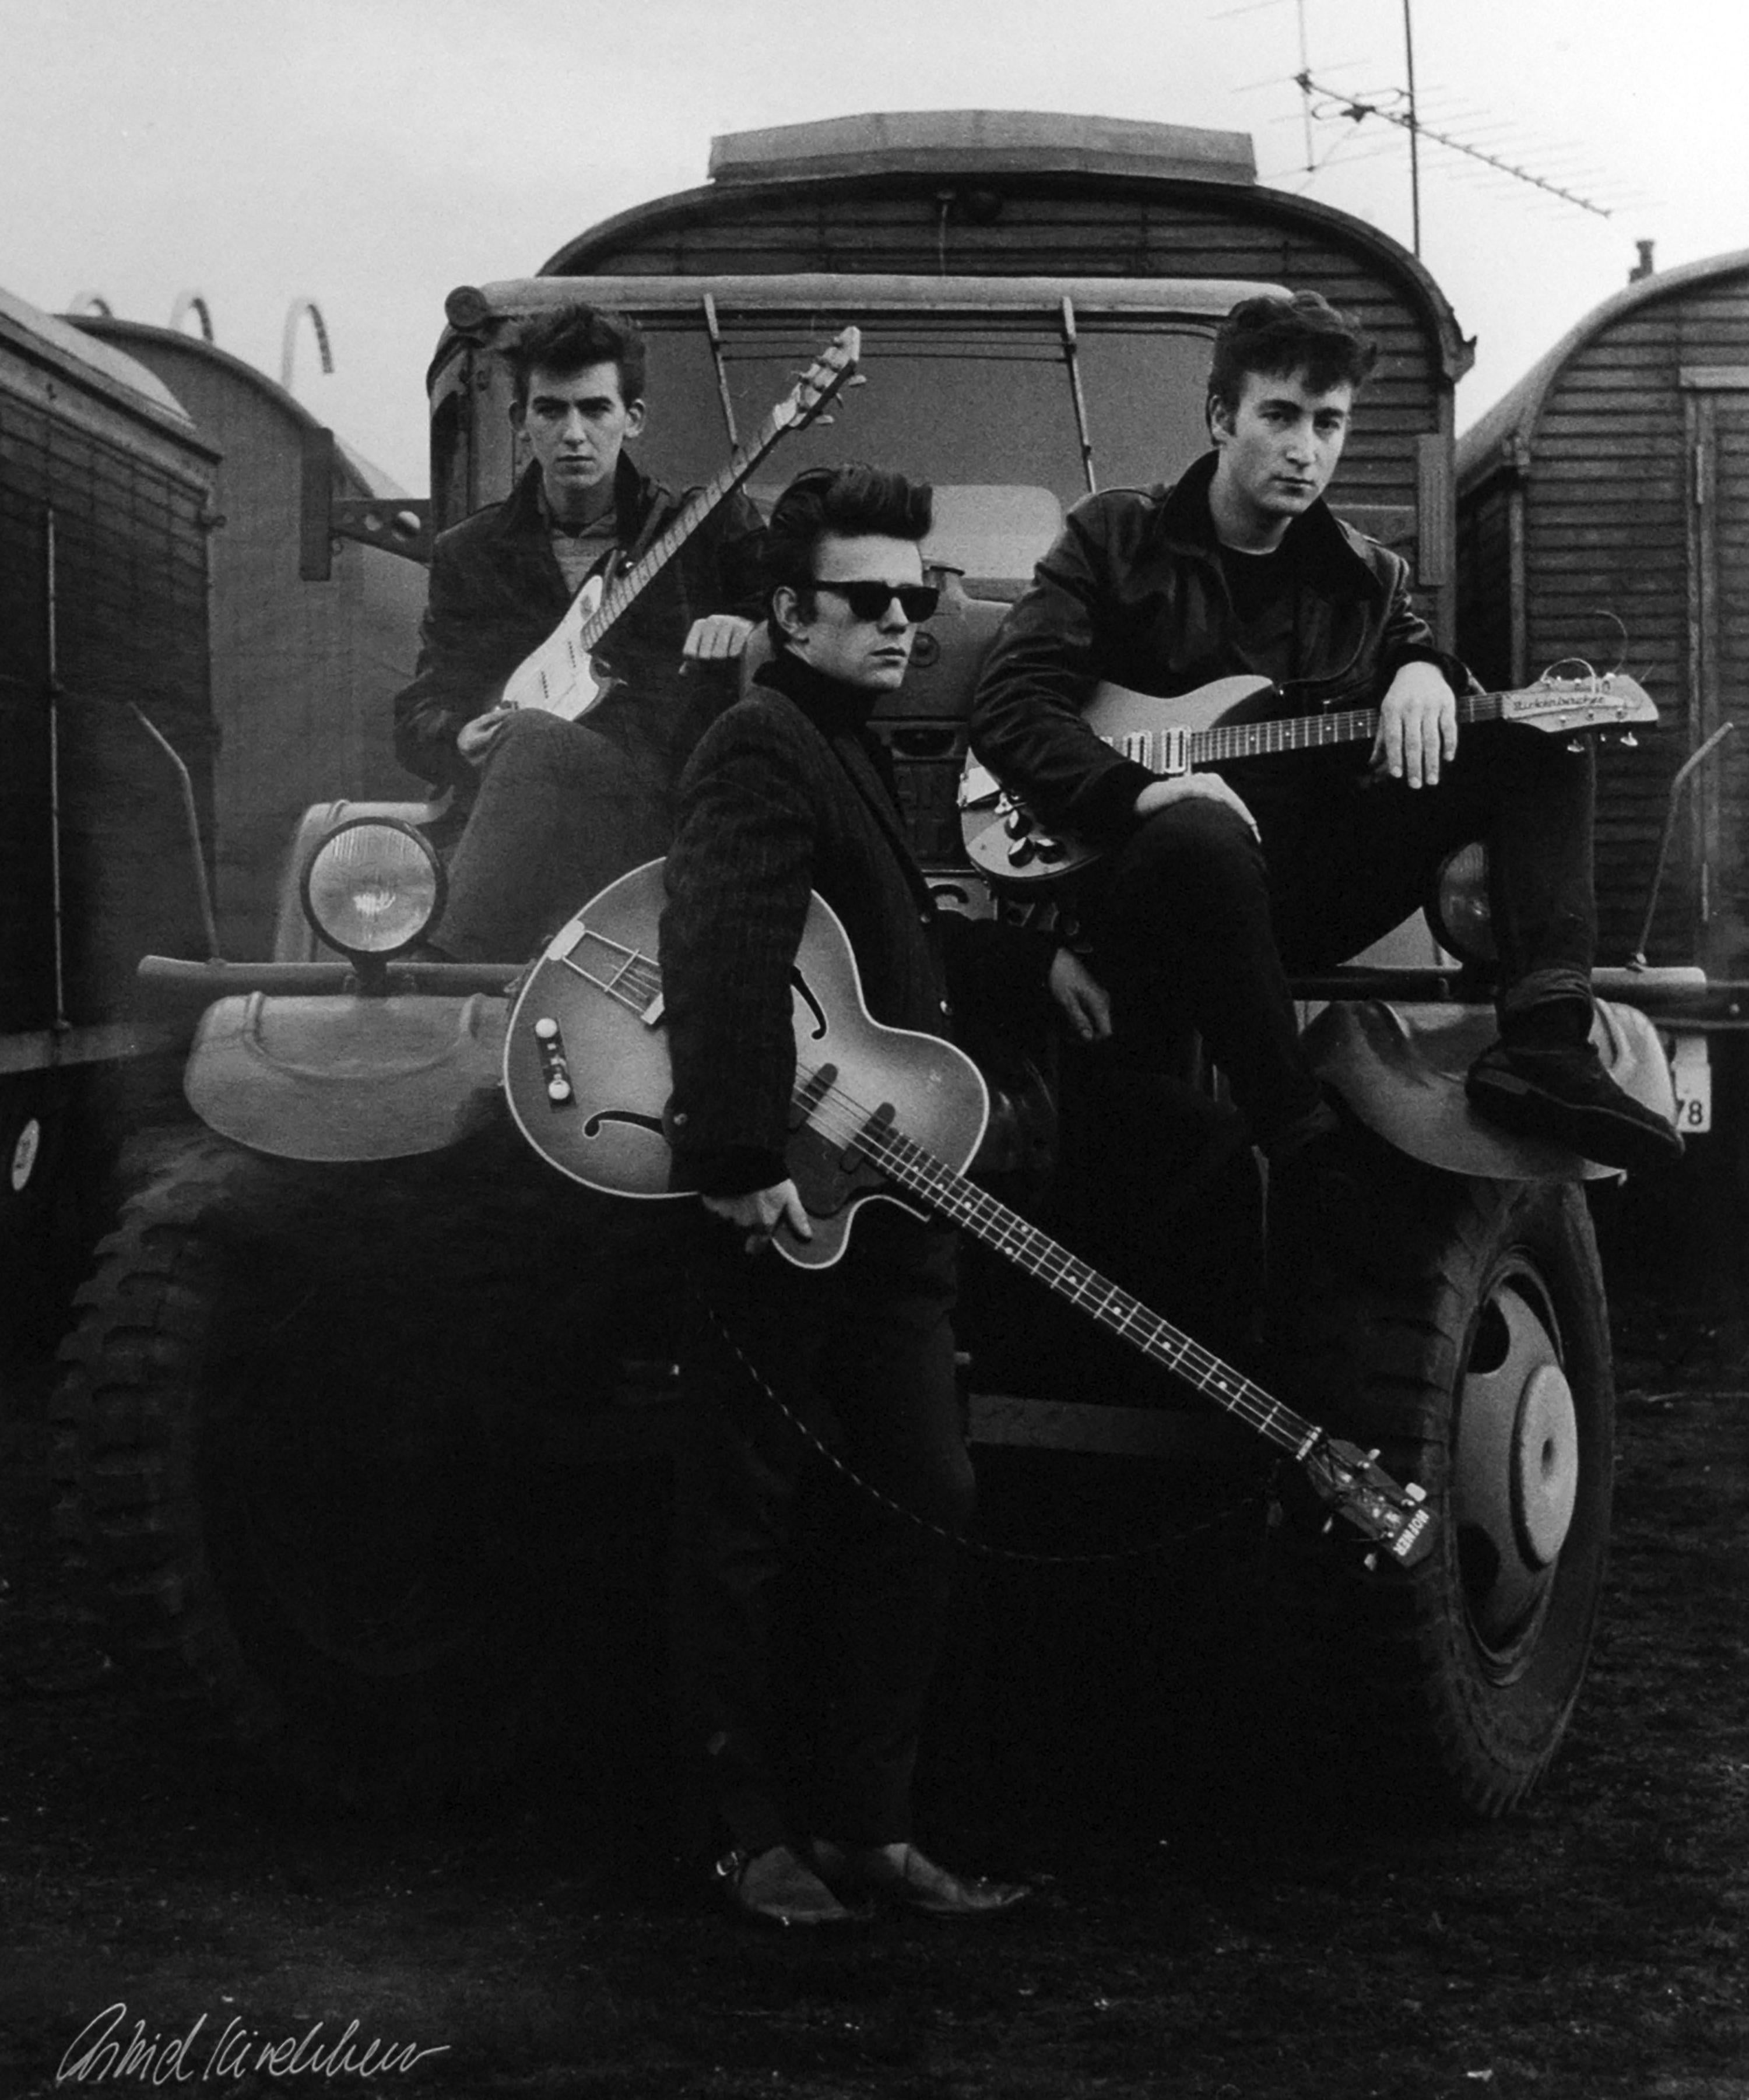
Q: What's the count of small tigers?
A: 0